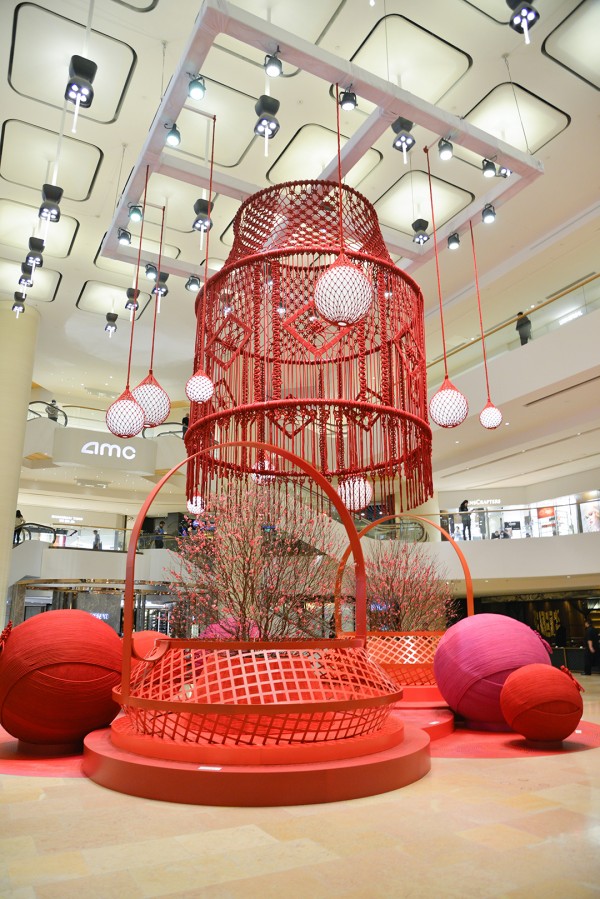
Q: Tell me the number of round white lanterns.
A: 9